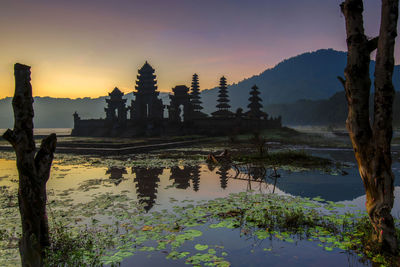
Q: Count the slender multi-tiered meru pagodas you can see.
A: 3